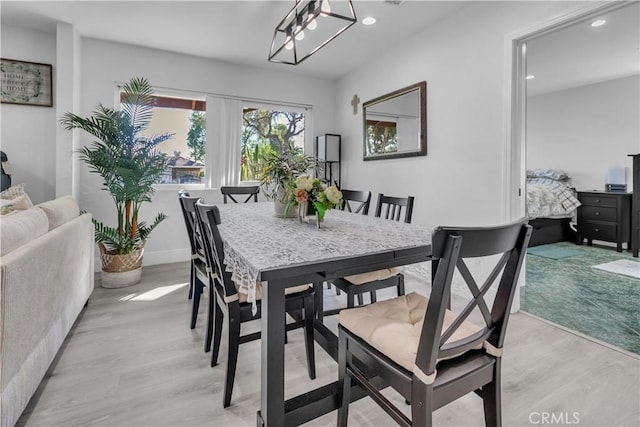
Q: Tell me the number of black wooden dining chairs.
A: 7